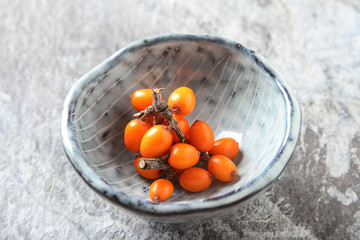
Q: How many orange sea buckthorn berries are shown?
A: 12